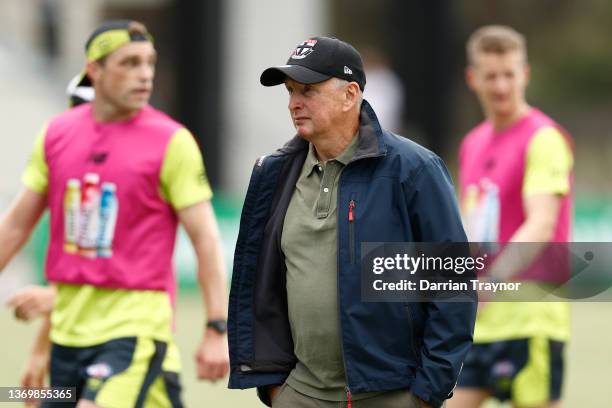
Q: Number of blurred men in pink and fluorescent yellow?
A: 2